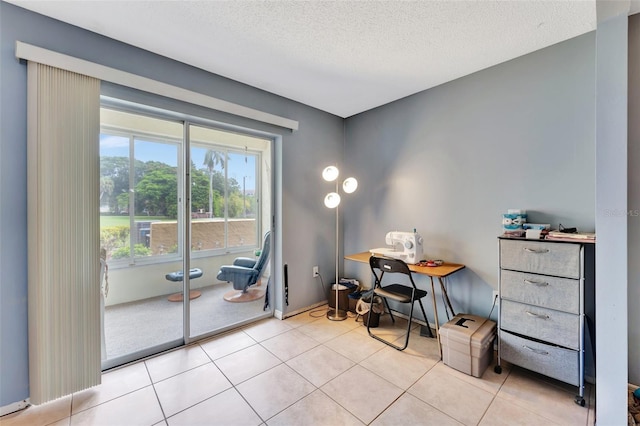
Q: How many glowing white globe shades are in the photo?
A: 3